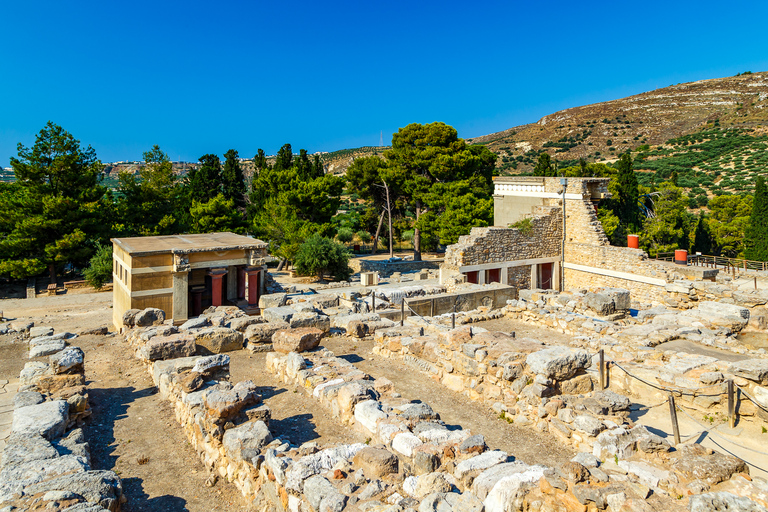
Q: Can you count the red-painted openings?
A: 3